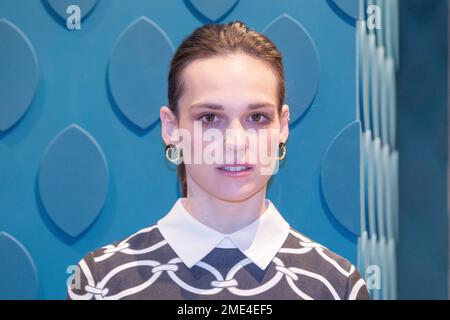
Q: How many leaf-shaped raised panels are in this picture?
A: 9